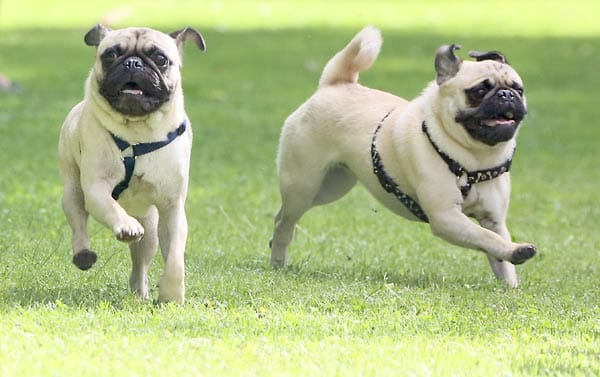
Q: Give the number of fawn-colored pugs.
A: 2